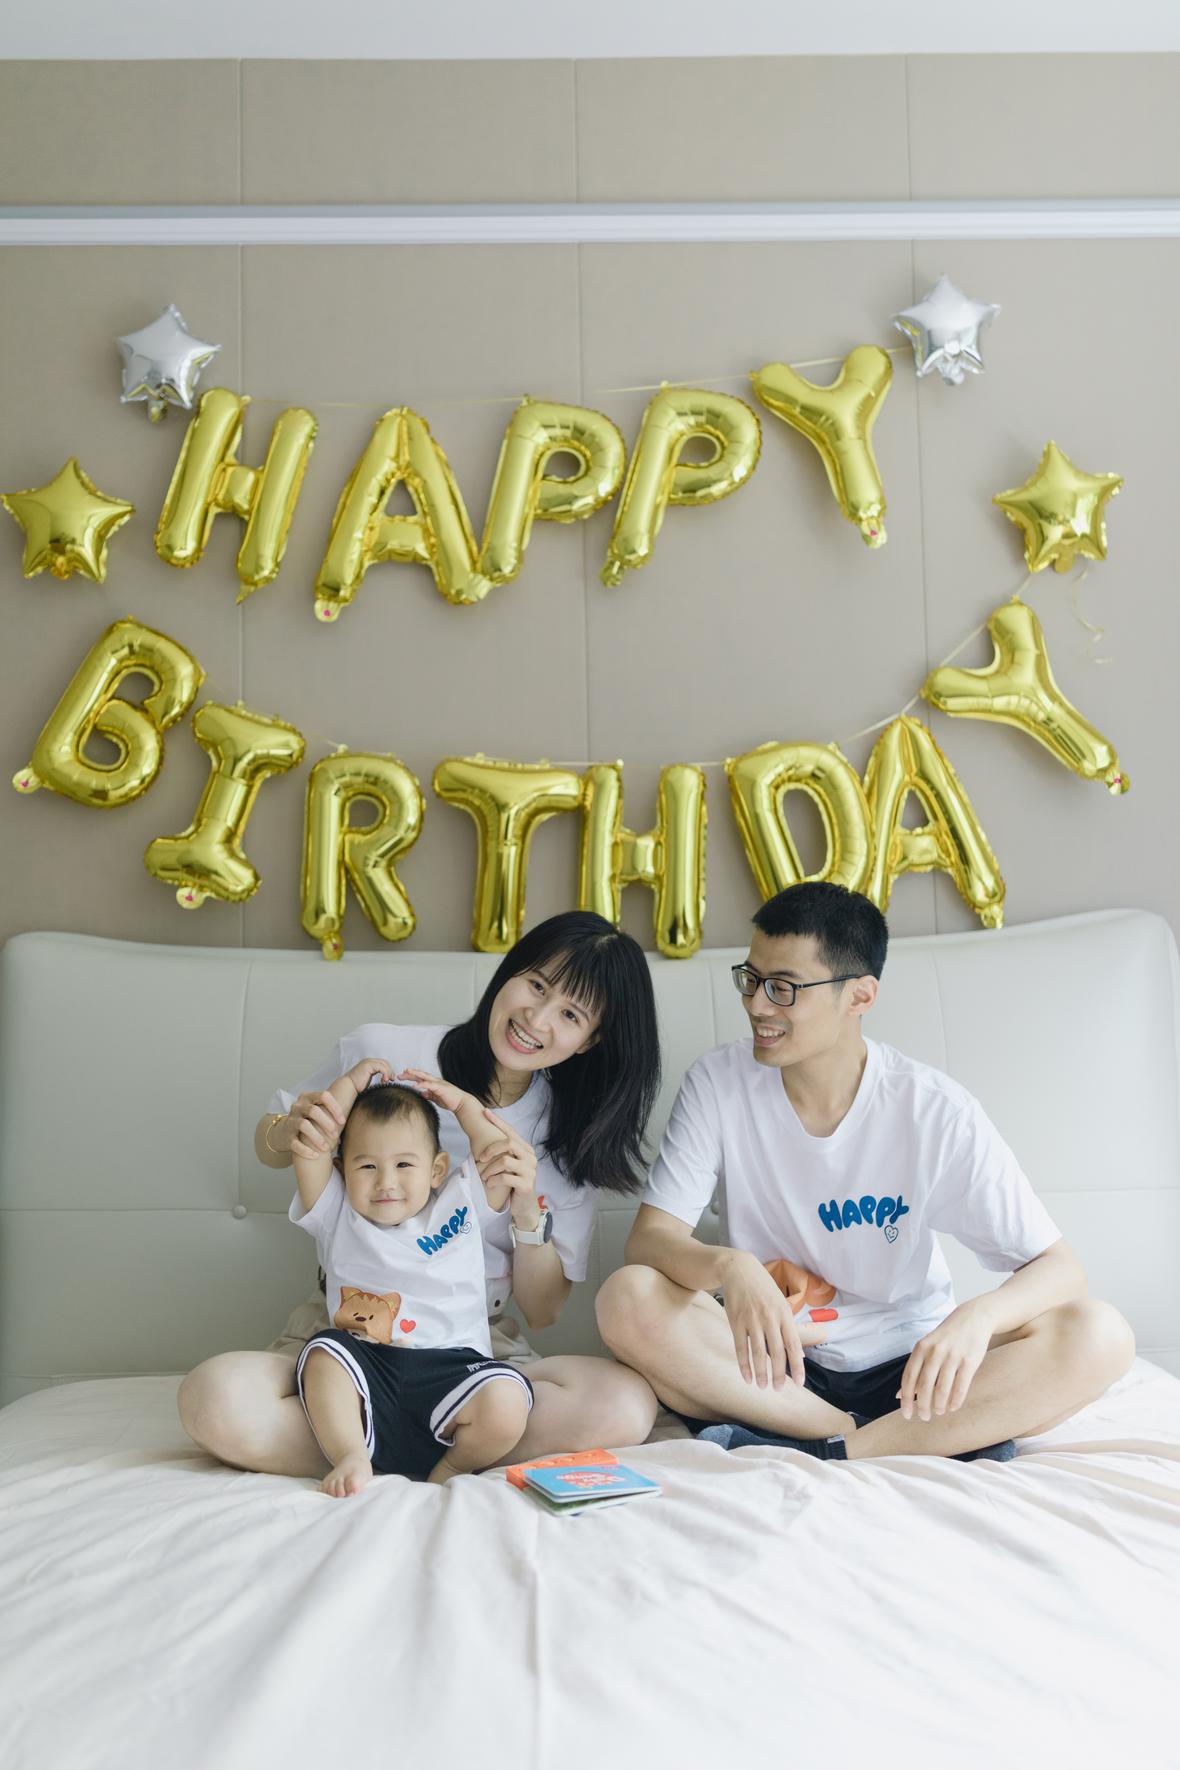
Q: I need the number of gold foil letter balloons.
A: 13